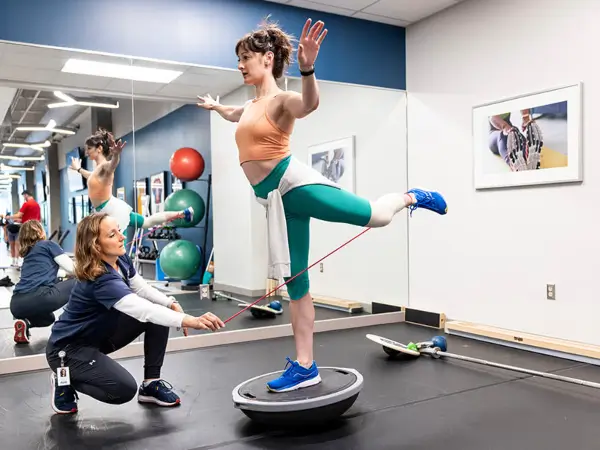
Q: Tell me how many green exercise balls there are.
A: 2